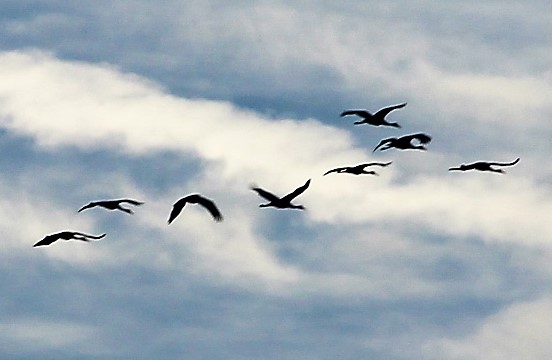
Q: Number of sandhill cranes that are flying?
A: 8